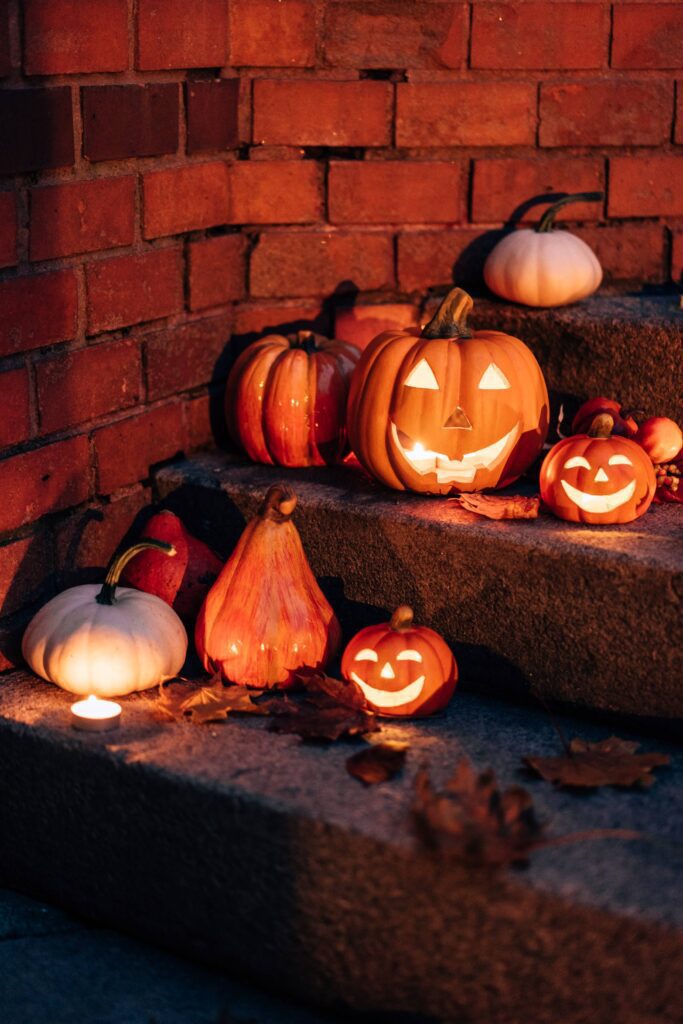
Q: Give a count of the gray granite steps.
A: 3